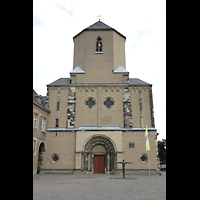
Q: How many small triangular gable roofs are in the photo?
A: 2